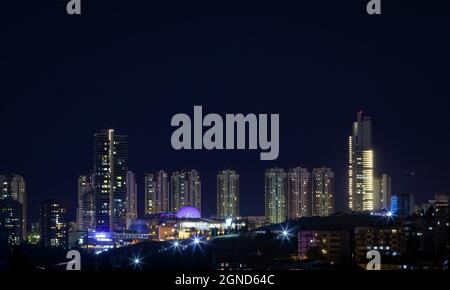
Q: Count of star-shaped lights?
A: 5